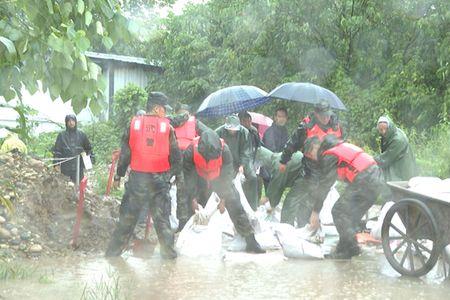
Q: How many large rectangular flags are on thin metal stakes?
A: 0